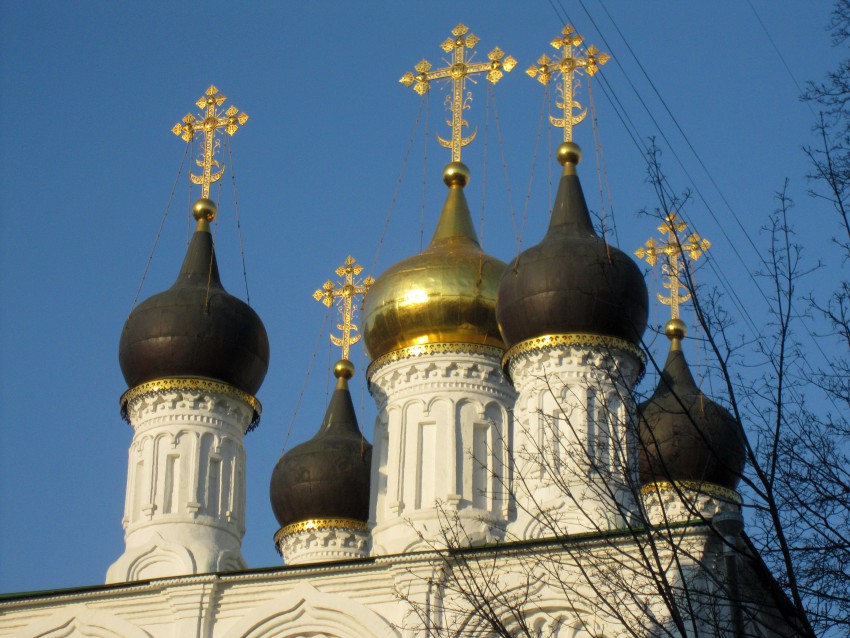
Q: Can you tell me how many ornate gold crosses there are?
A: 5